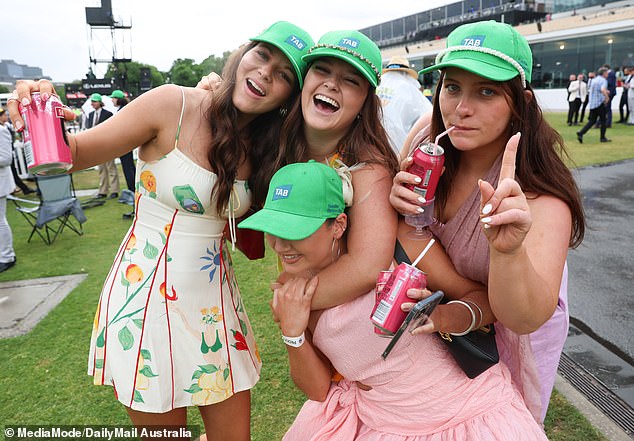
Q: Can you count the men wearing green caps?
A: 2